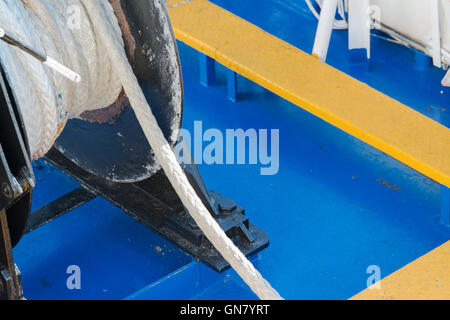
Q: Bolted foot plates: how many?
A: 1